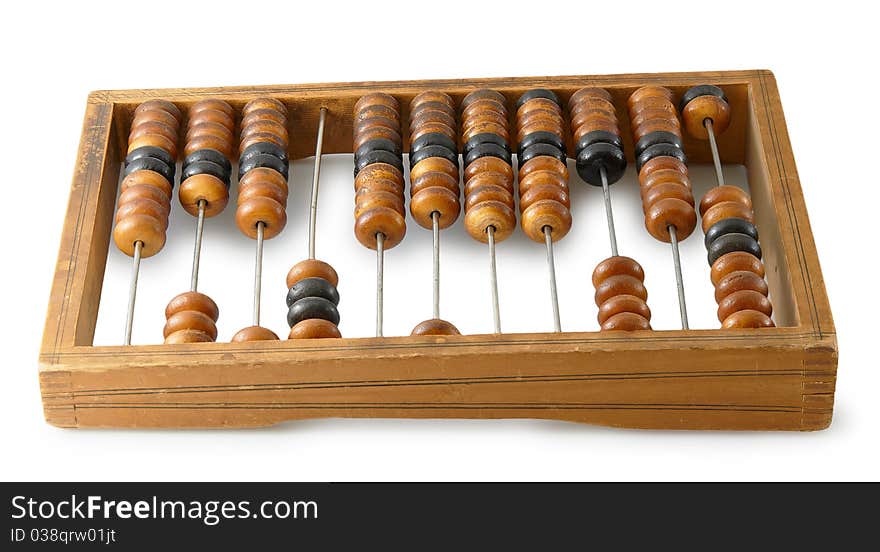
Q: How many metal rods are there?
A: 11